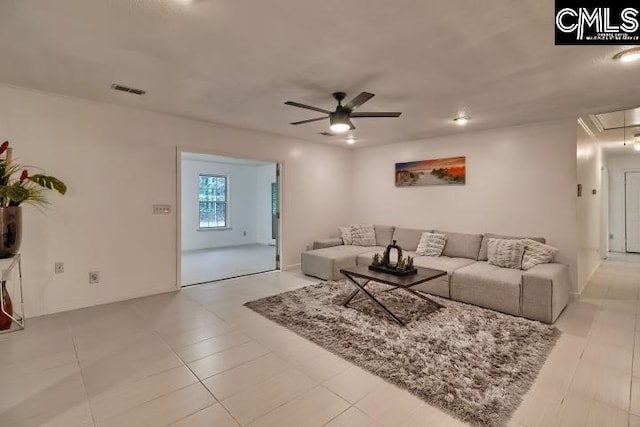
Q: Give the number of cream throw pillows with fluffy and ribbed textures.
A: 5